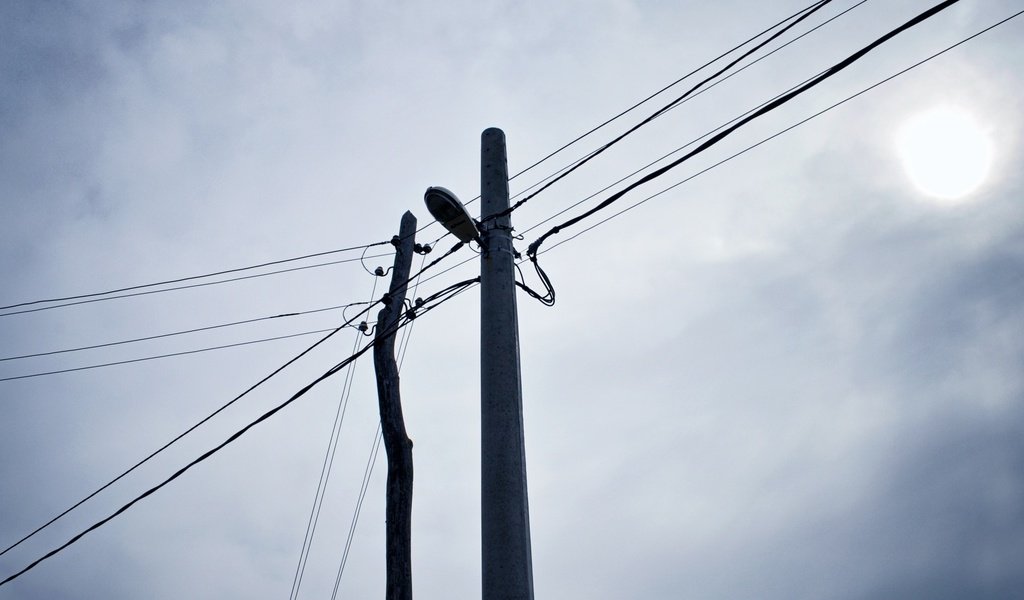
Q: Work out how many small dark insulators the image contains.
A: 8